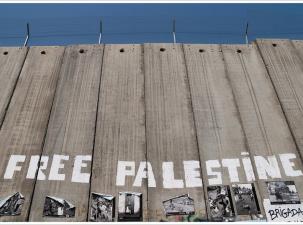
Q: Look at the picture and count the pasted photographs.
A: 8